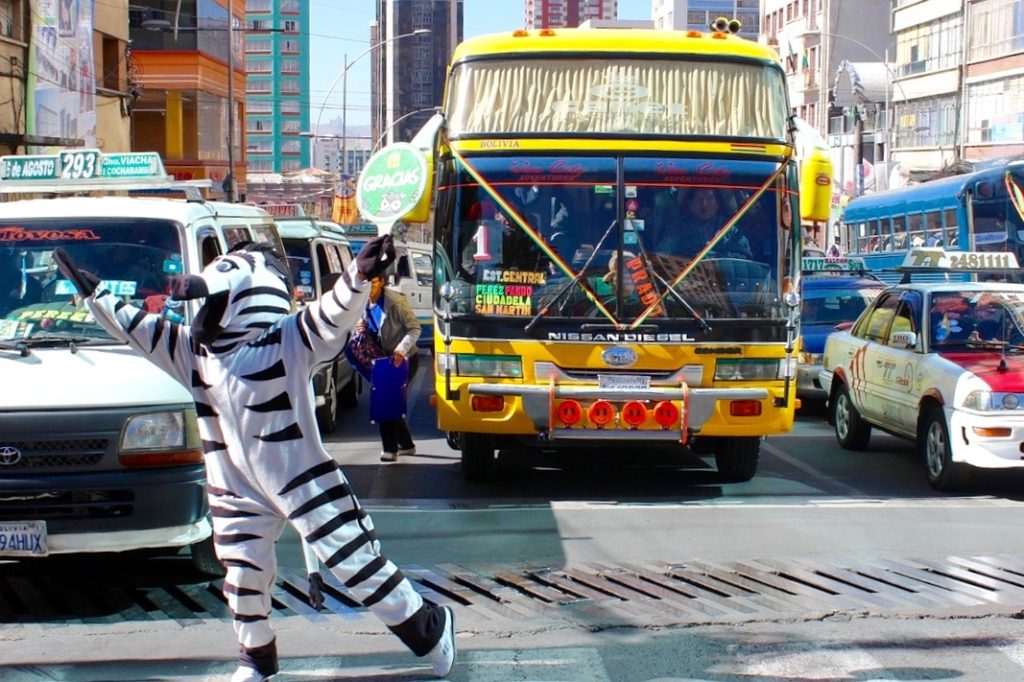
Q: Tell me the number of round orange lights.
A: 4